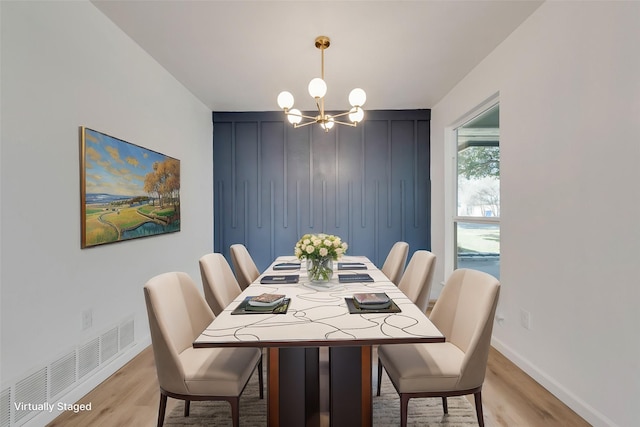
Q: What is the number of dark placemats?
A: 6